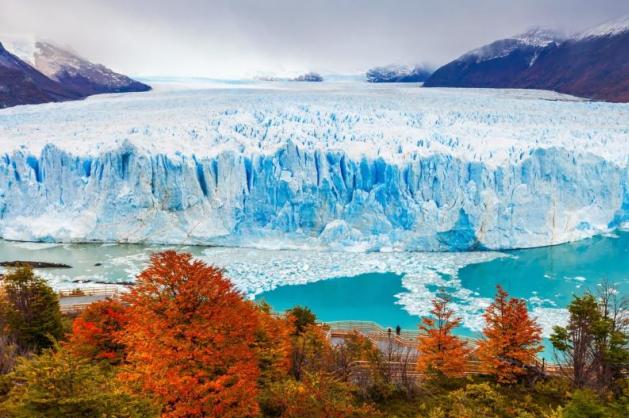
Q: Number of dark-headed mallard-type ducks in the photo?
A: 0